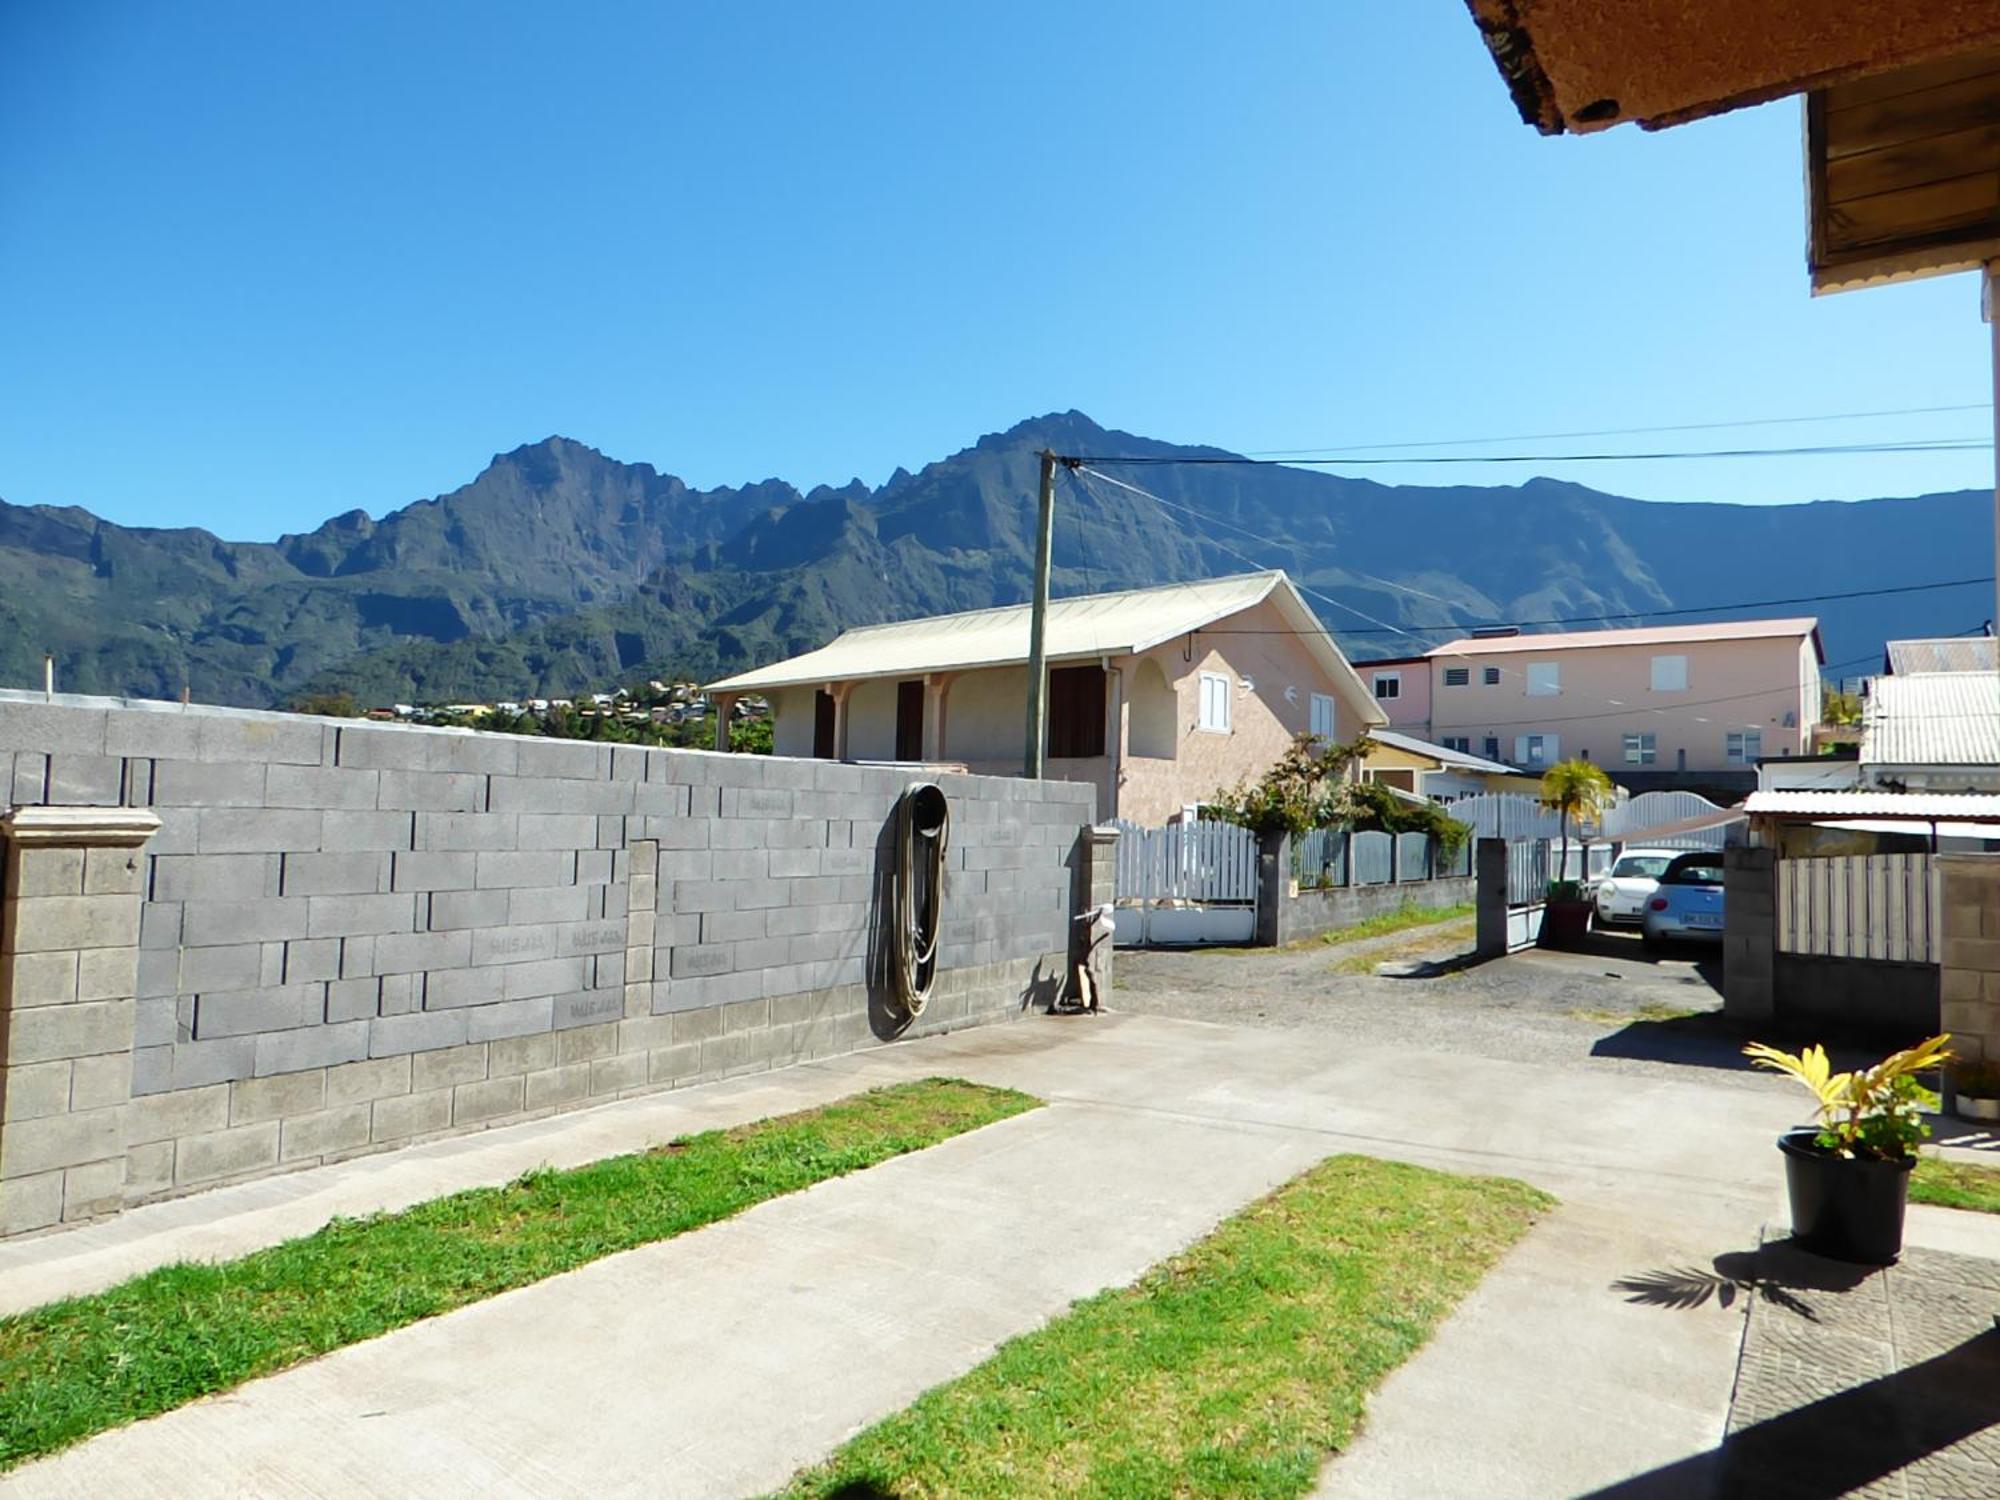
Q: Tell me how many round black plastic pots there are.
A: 1